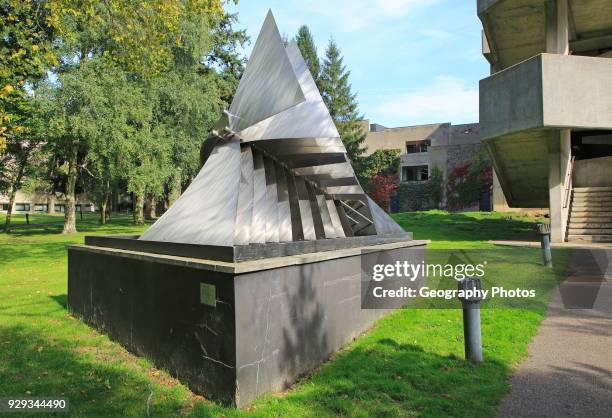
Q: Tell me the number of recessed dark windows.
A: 2